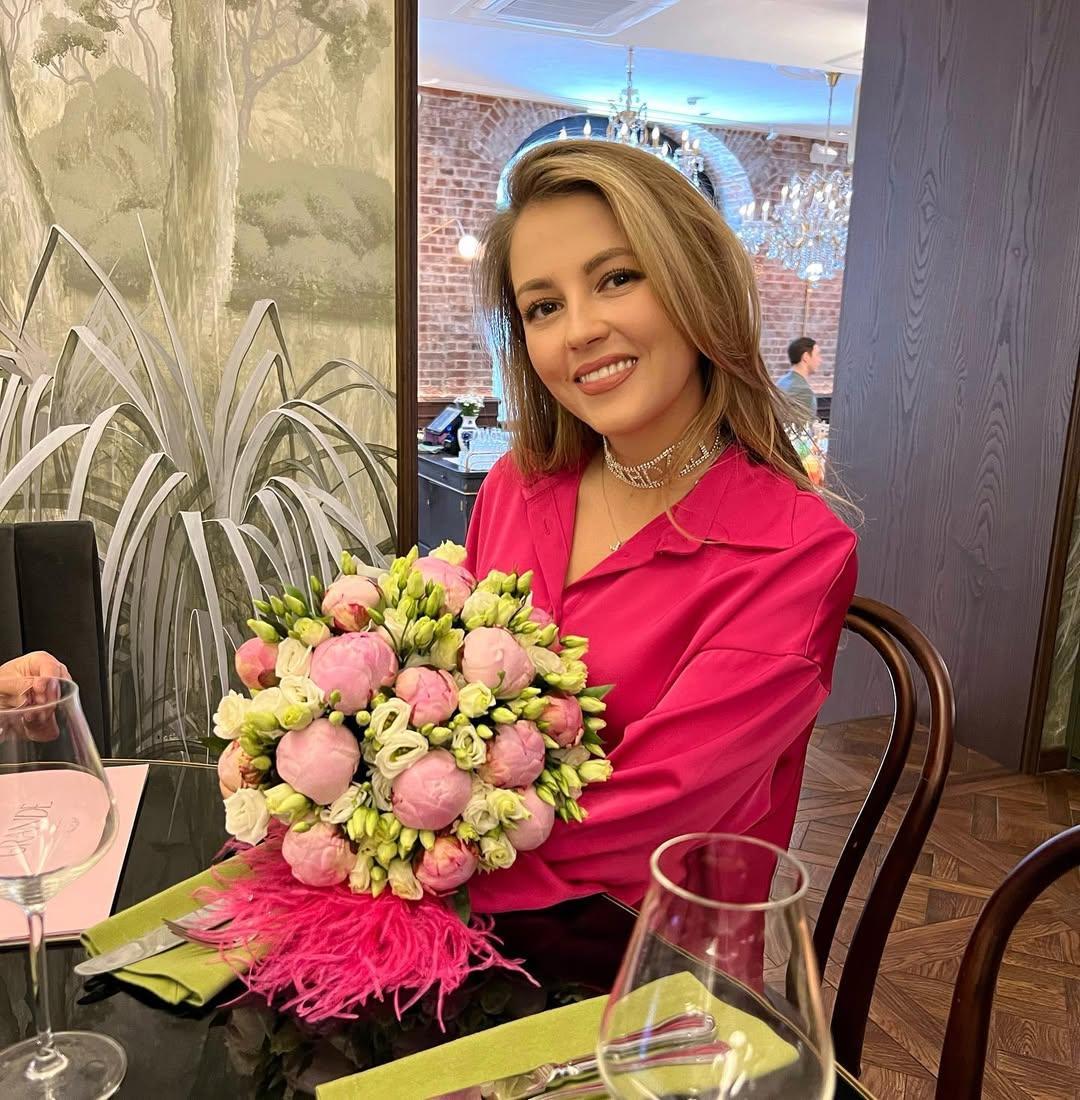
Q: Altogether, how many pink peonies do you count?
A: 15